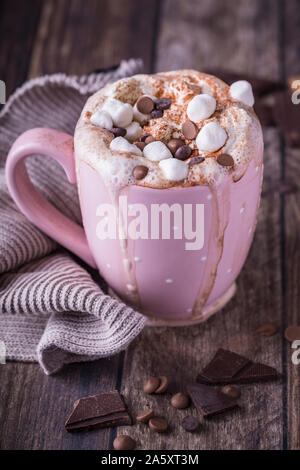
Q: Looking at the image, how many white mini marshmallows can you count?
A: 10